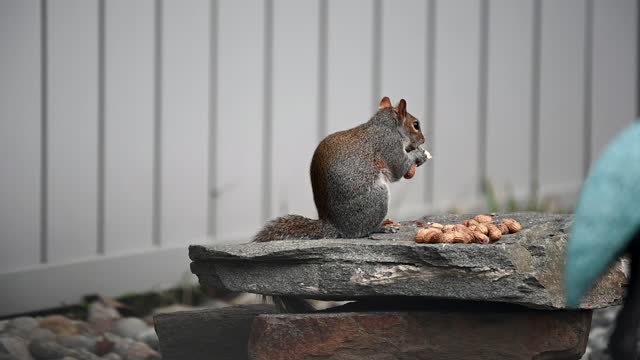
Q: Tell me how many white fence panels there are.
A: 12